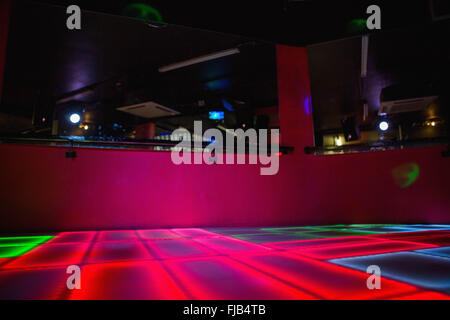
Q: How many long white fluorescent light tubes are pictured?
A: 2